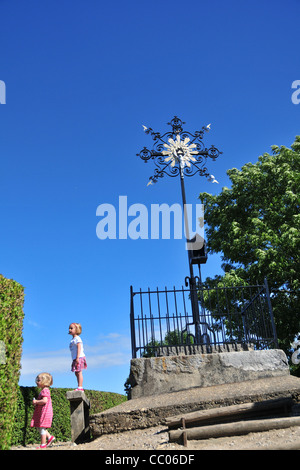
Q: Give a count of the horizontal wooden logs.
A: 2